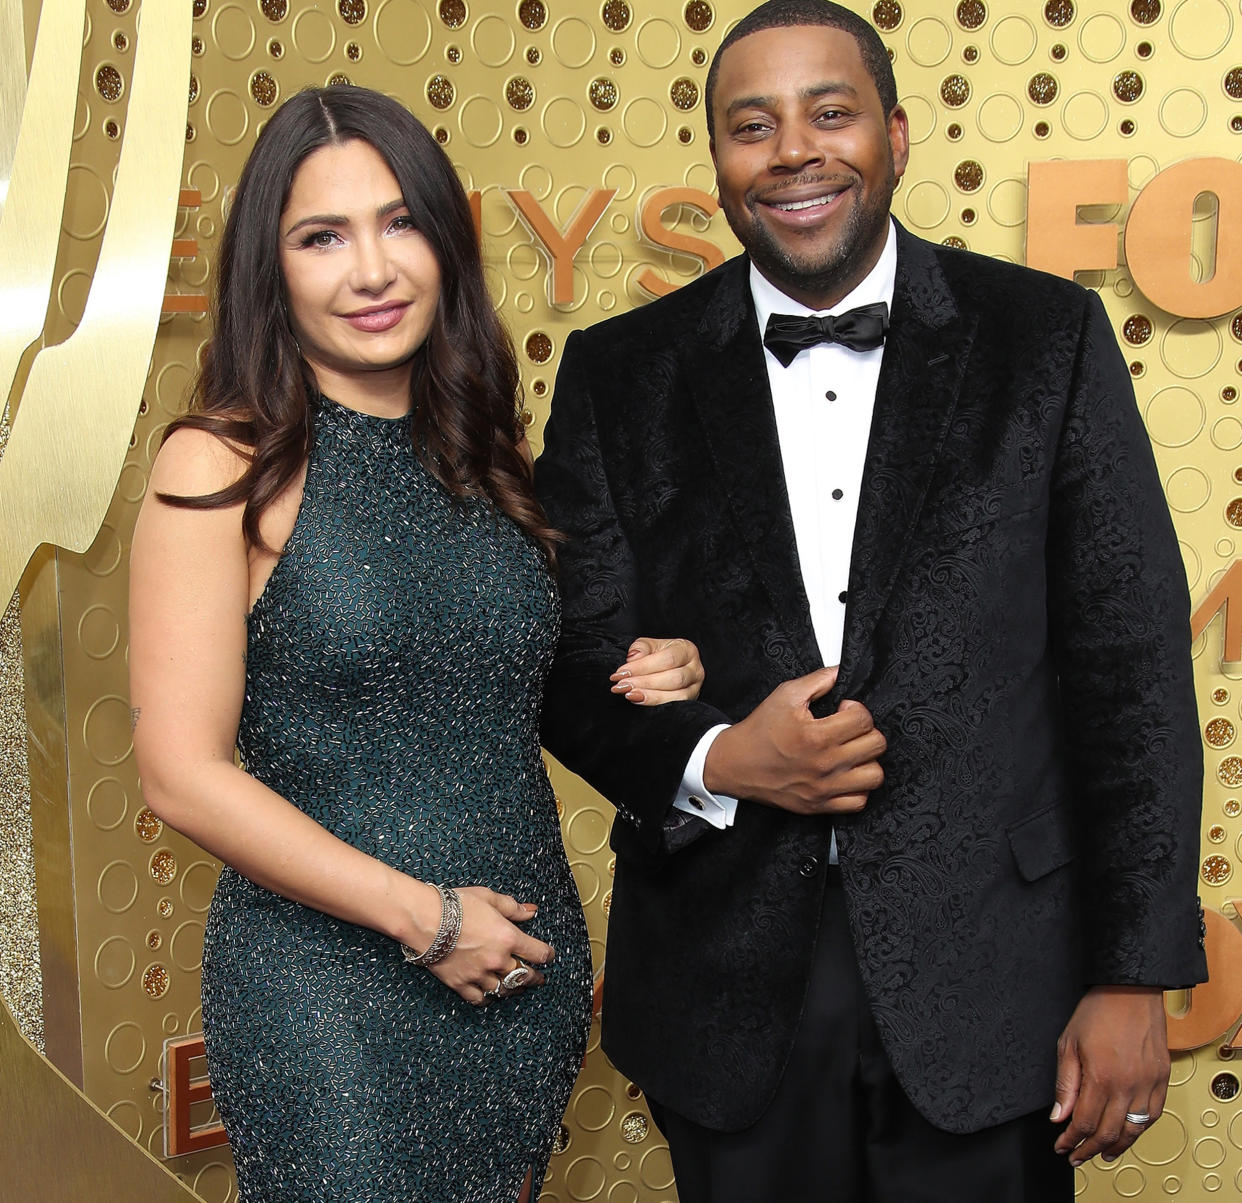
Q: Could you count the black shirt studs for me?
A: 3